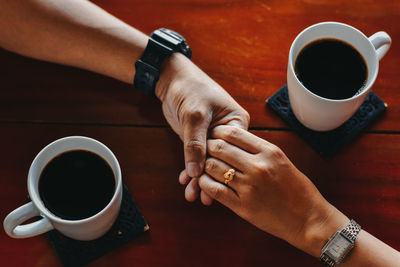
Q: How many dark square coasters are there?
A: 2